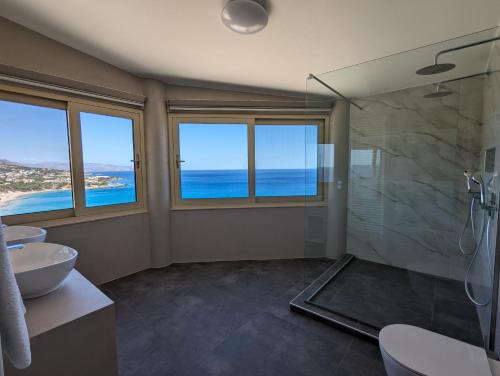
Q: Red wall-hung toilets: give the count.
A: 0